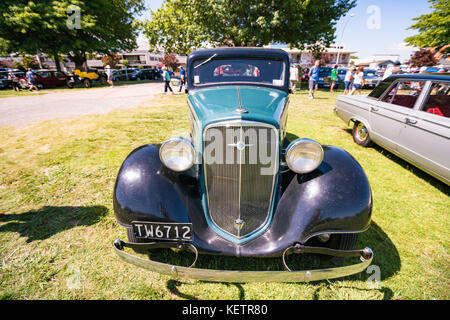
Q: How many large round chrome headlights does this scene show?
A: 2